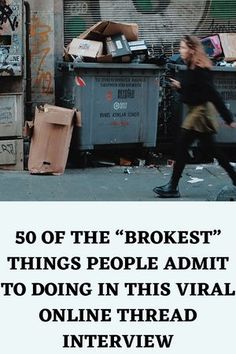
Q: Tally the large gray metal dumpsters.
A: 2